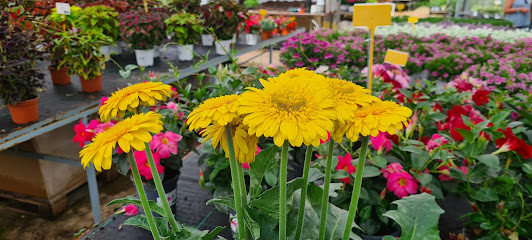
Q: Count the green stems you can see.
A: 8